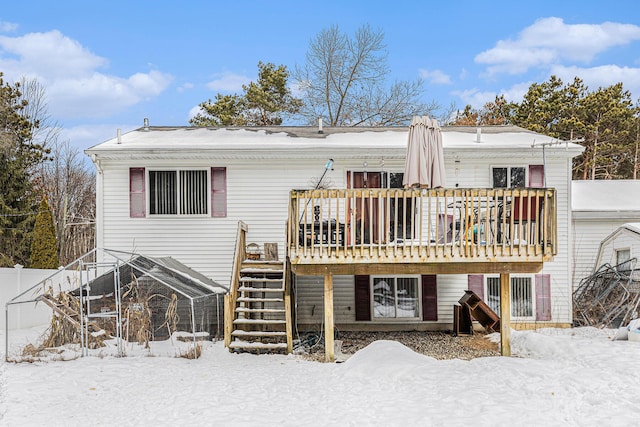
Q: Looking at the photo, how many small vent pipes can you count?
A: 4